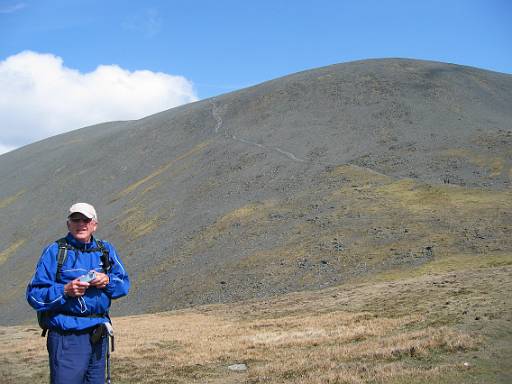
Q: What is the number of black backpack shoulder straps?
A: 2